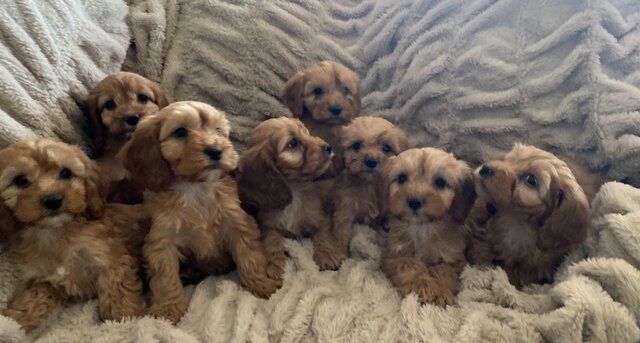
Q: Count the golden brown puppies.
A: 8